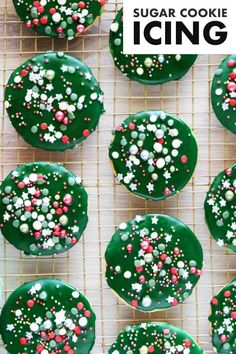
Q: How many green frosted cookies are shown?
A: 11